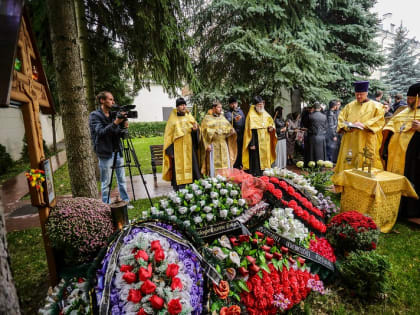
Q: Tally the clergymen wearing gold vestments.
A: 5